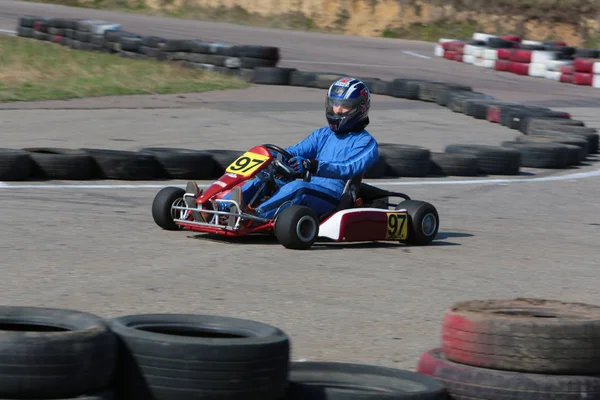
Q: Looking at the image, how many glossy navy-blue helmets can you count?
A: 1